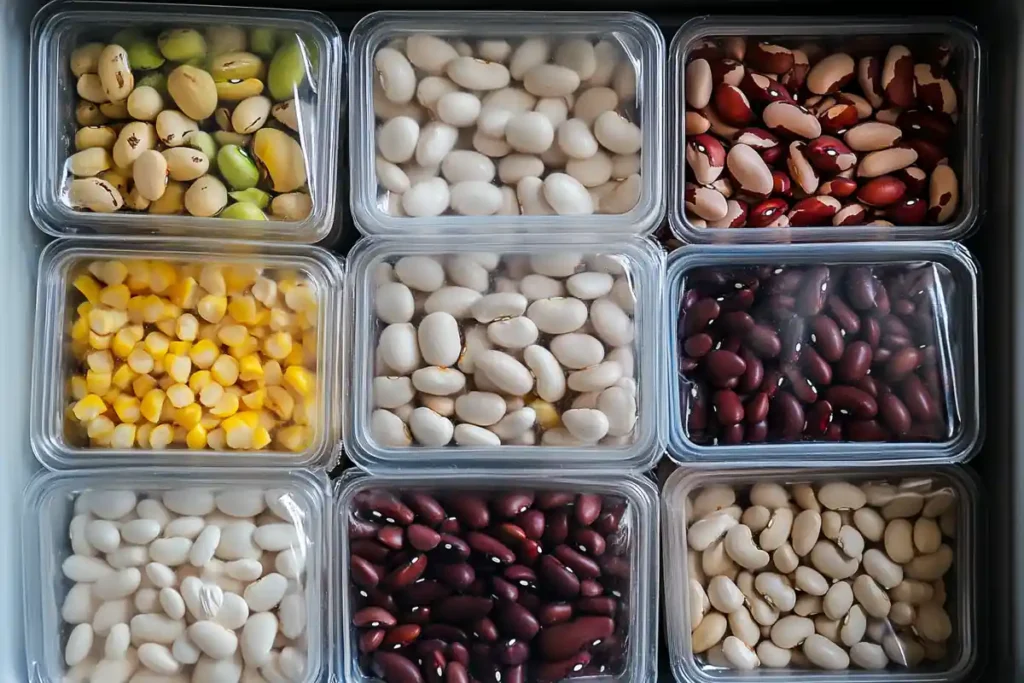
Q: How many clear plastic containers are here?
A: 9